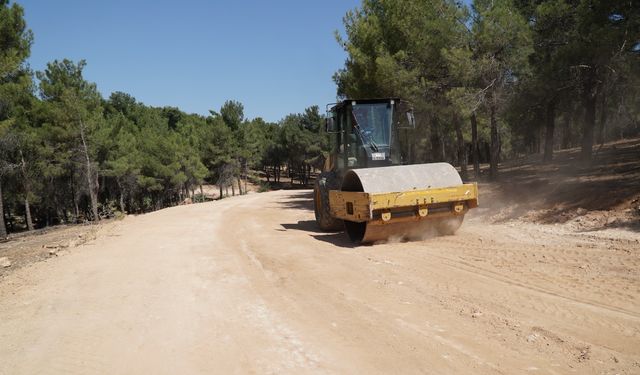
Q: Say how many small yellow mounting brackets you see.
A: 3